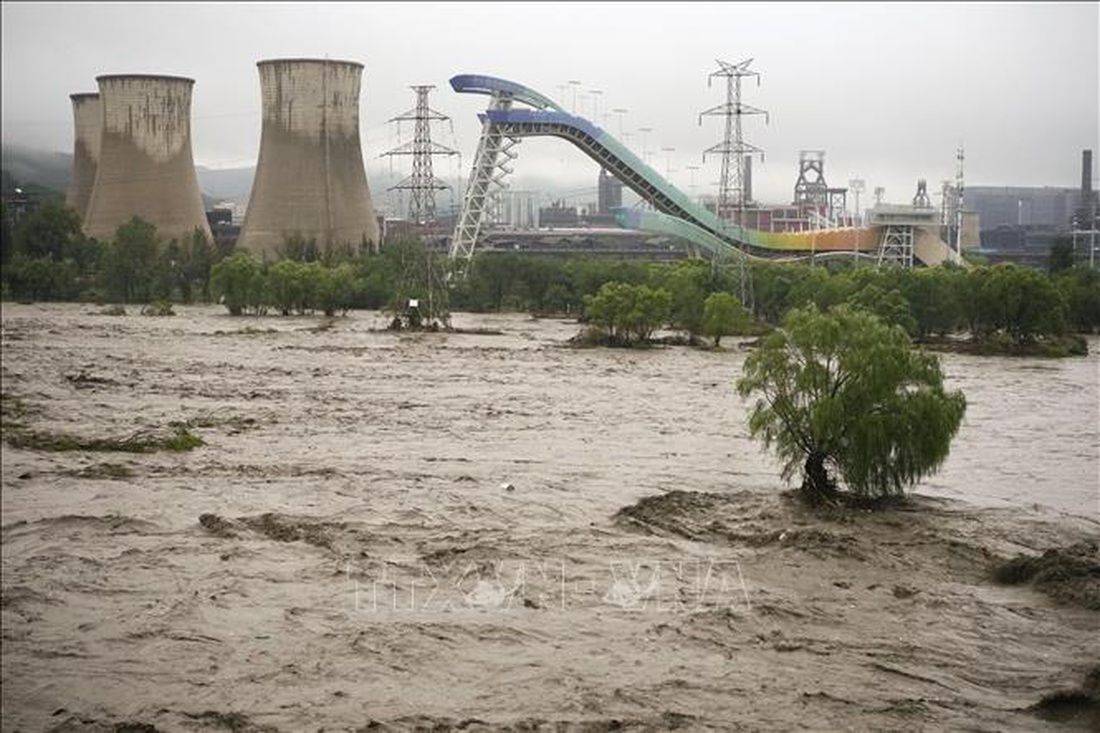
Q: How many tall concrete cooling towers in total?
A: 3